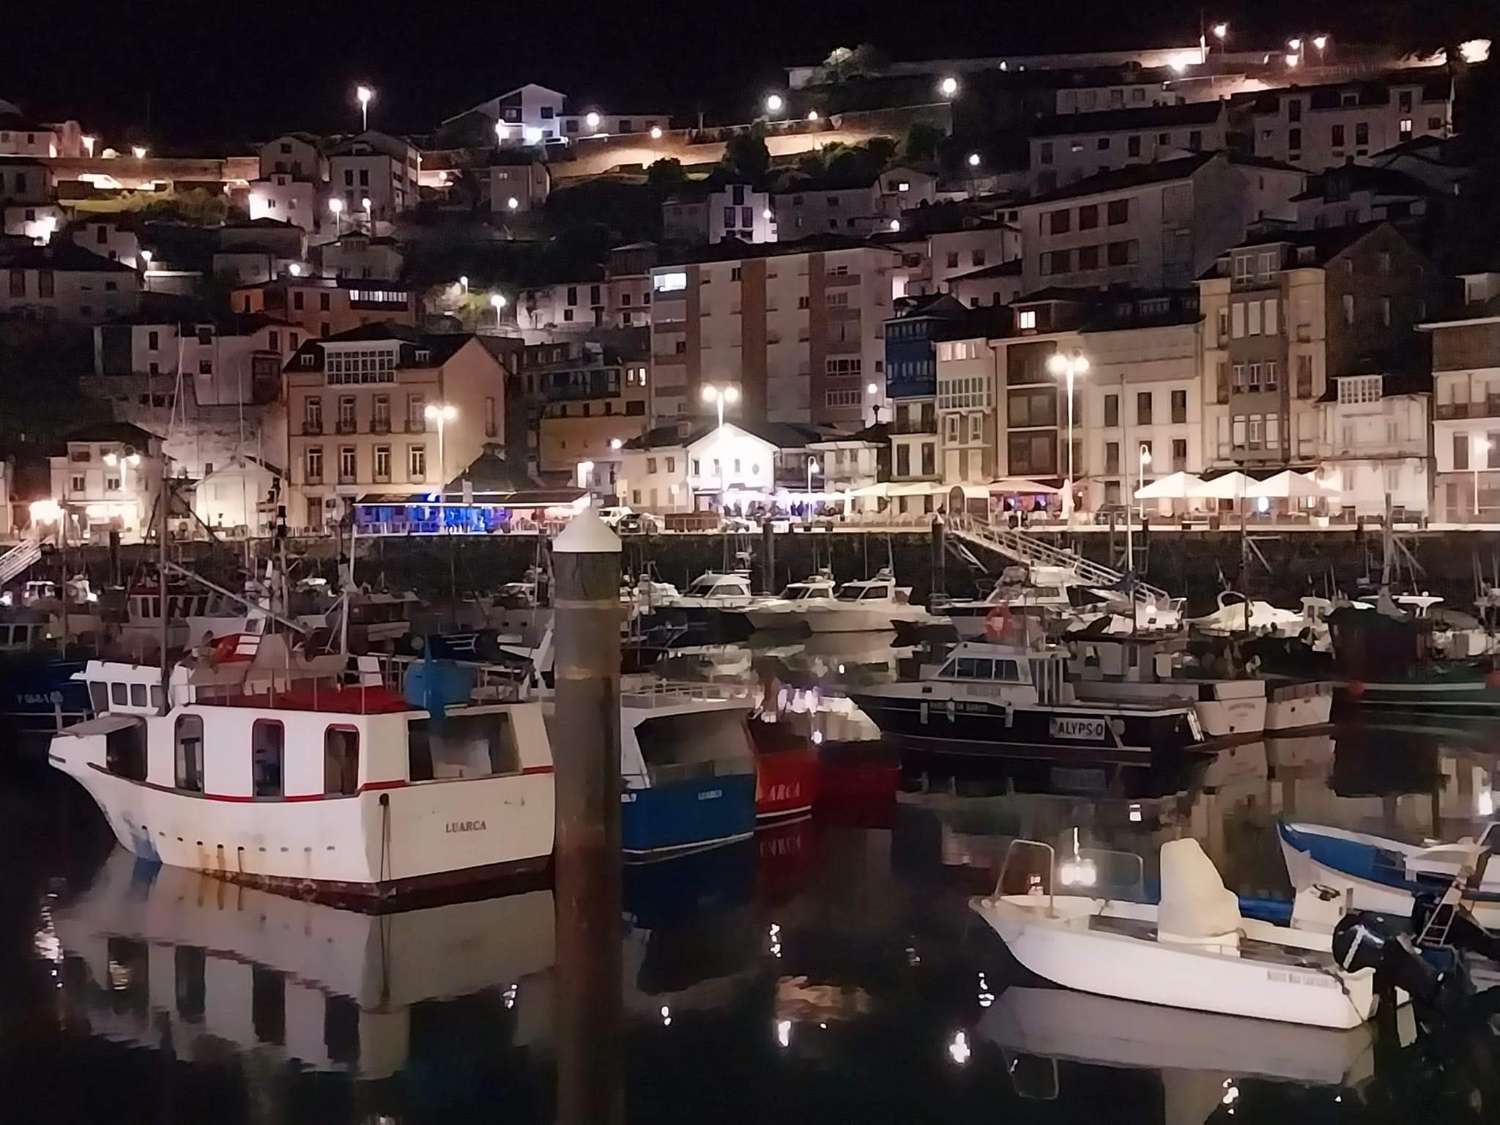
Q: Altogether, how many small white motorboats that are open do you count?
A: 1